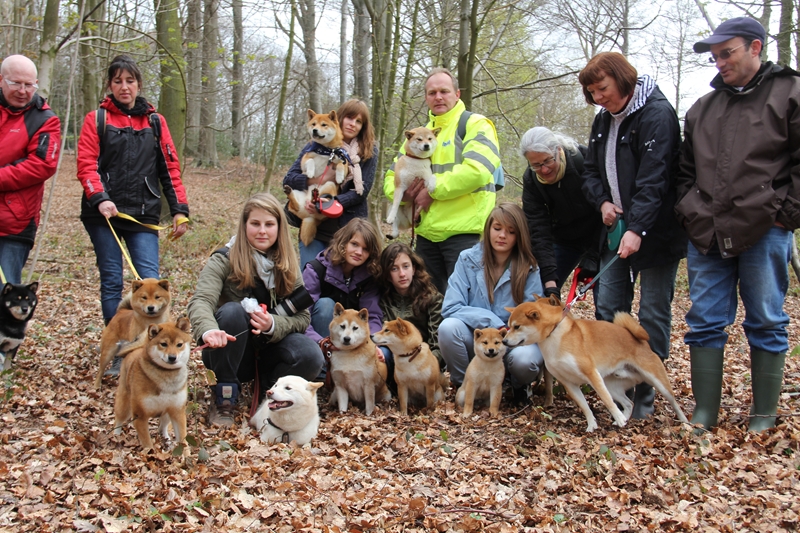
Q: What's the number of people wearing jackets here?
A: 11